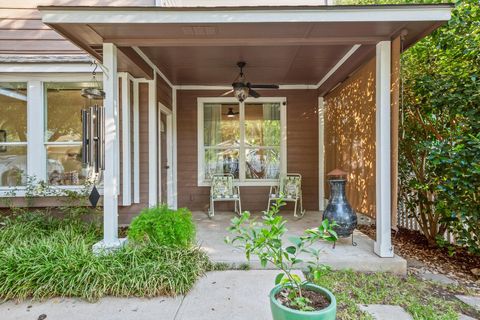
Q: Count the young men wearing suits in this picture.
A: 0